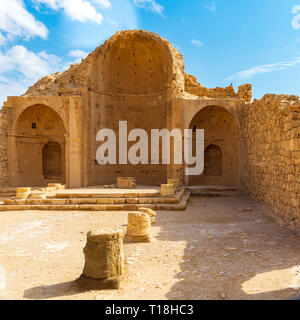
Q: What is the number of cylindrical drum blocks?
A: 3